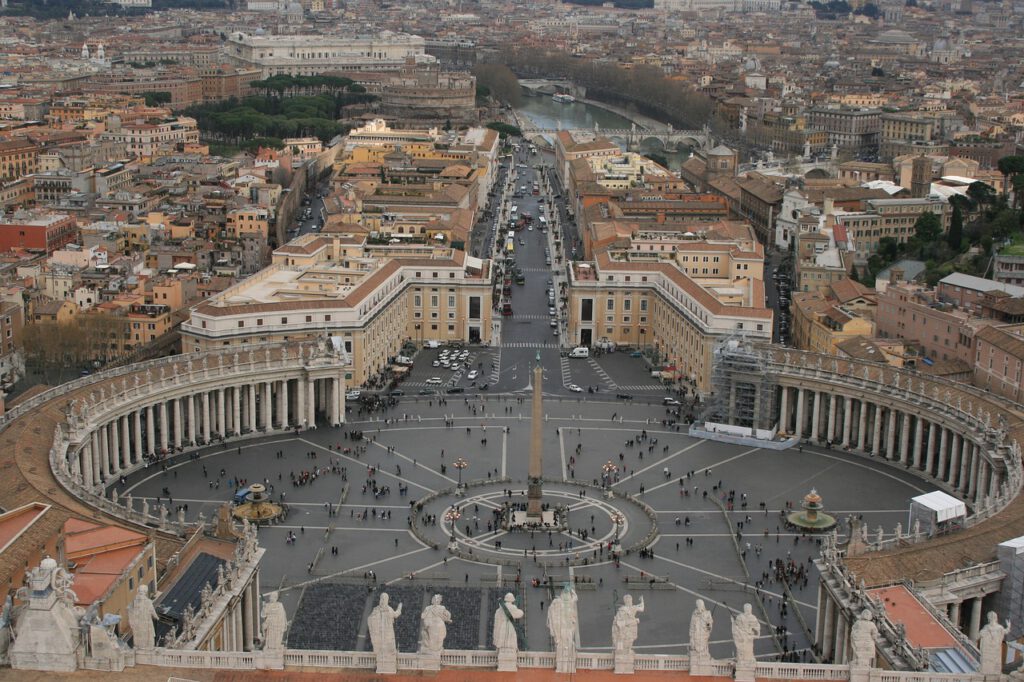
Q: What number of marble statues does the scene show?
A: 11